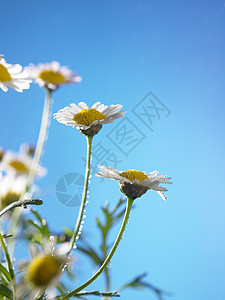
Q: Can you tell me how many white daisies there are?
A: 7